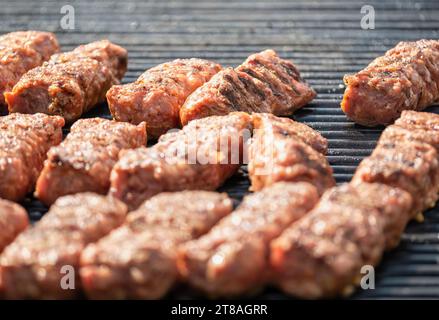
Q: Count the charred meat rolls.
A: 15